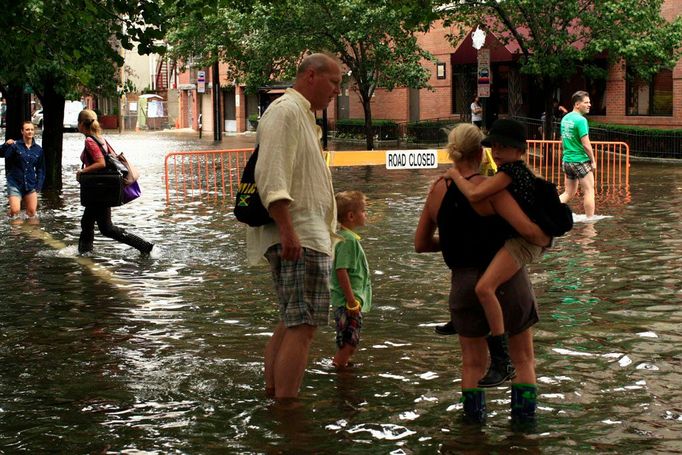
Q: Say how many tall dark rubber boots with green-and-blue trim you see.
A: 2